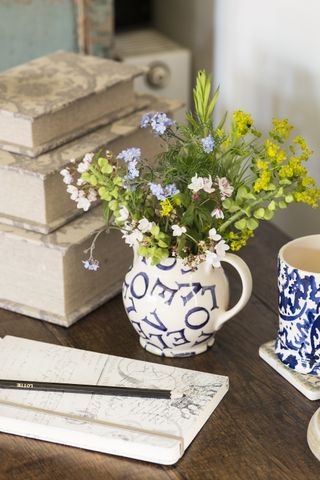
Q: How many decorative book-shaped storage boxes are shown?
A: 3